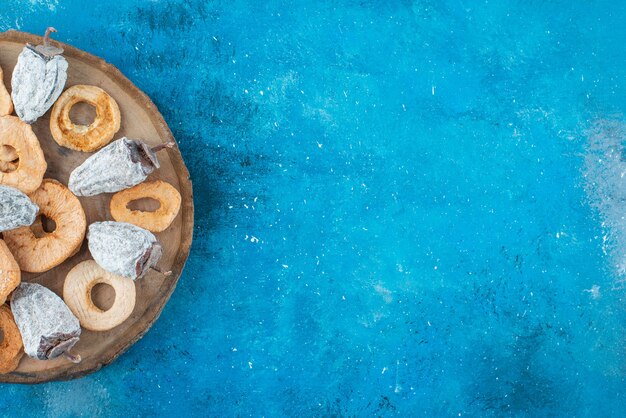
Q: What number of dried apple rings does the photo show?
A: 8